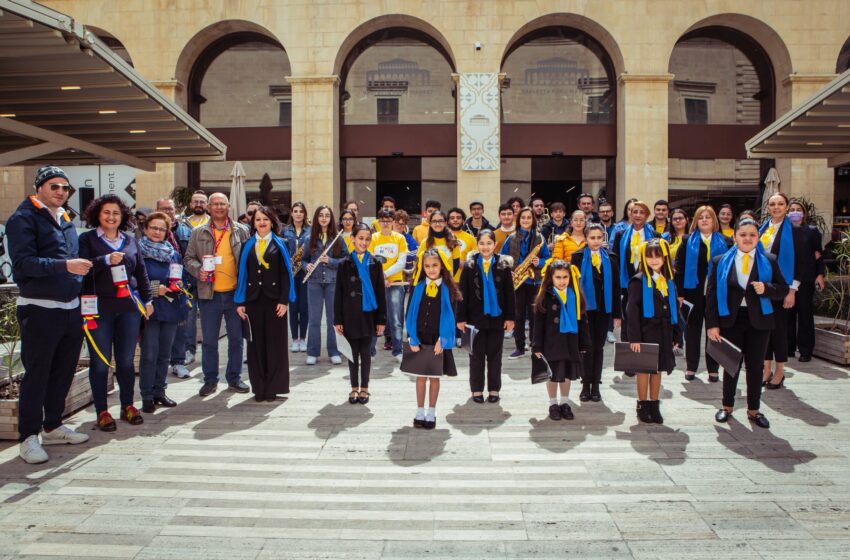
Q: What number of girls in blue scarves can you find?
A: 7